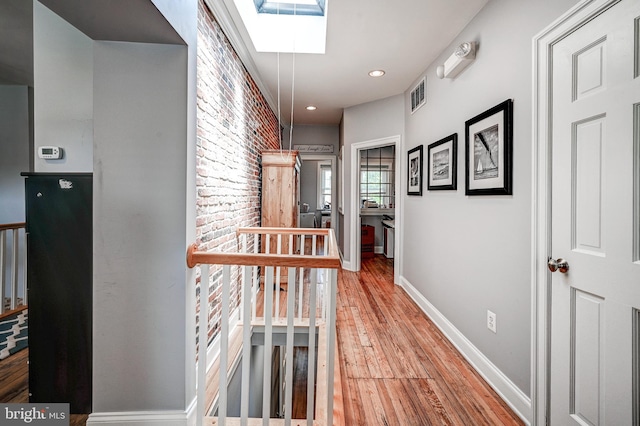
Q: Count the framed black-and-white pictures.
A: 3